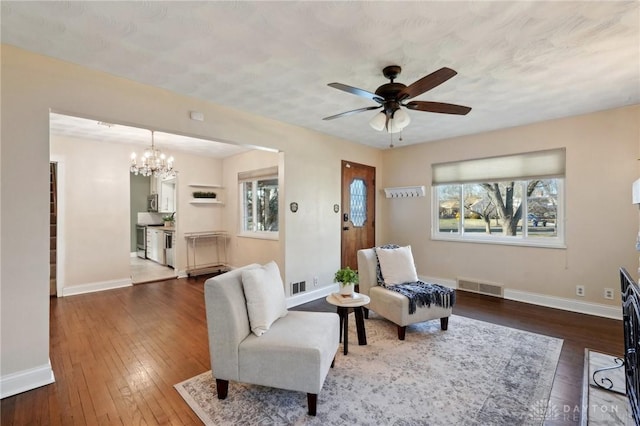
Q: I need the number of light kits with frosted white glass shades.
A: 1